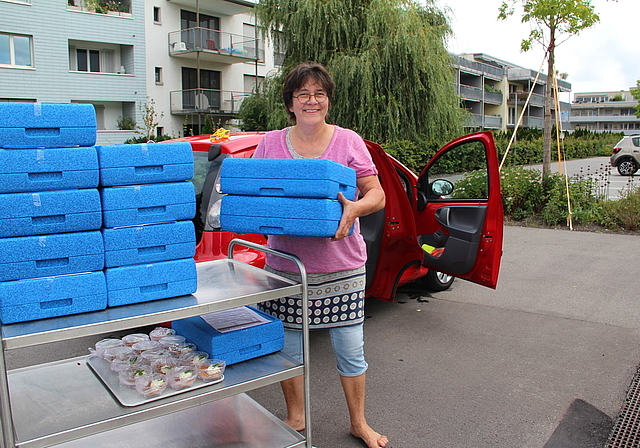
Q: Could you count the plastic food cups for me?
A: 15